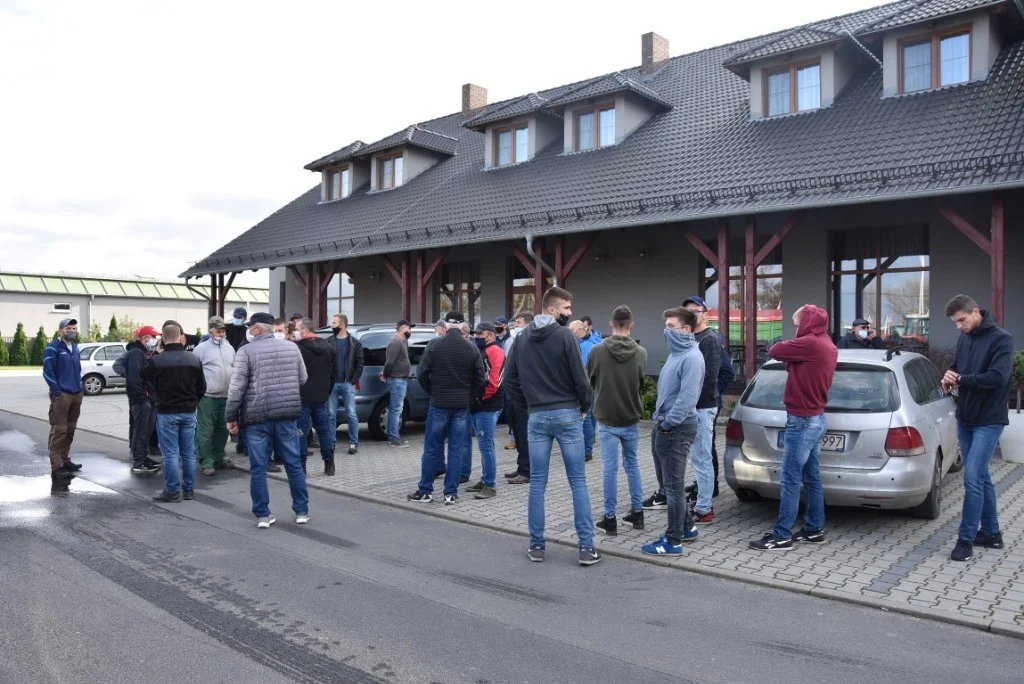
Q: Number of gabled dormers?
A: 6